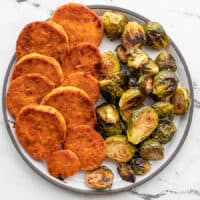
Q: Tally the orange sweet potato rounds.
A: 10